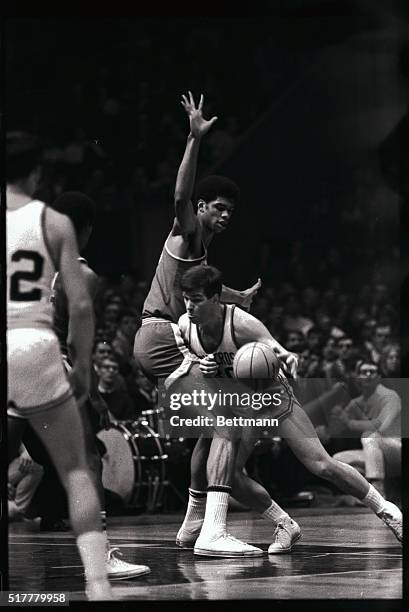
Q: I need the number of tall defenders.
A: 1